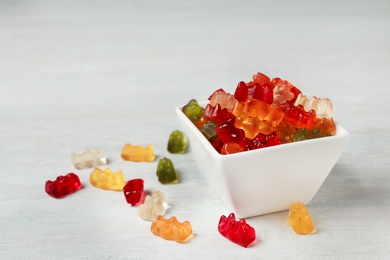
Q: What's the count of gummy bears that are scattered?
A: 11